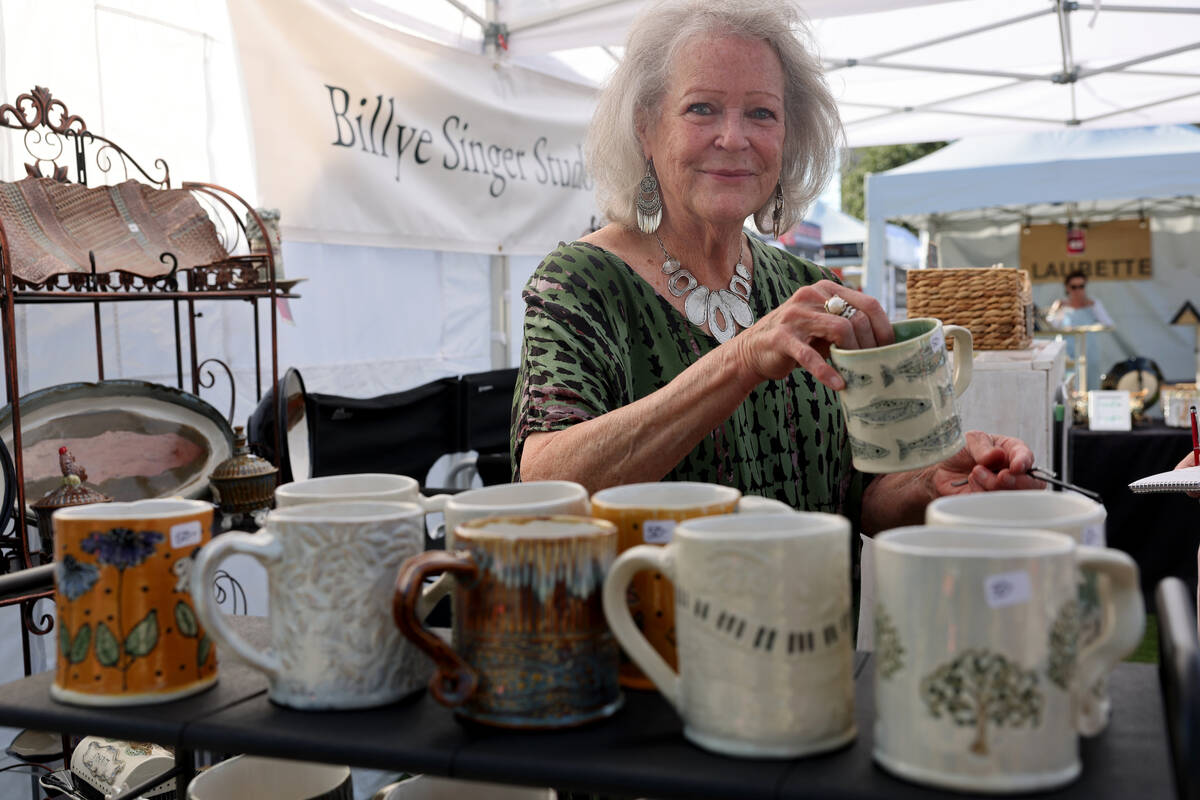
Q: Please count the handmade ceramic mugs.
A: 10